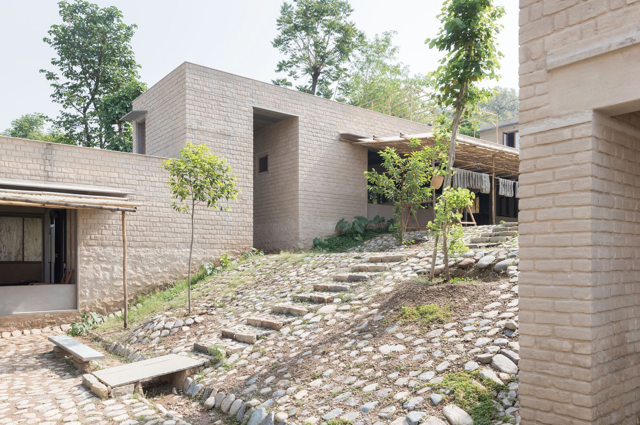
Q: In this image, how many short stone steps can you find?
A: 14